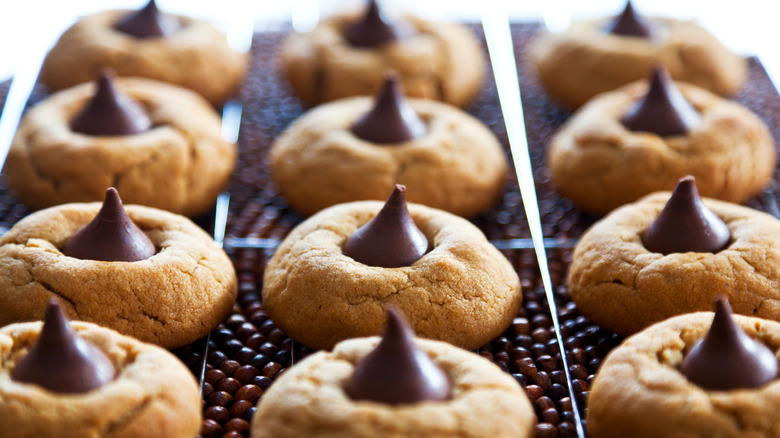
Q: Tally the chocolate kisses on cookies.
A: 12